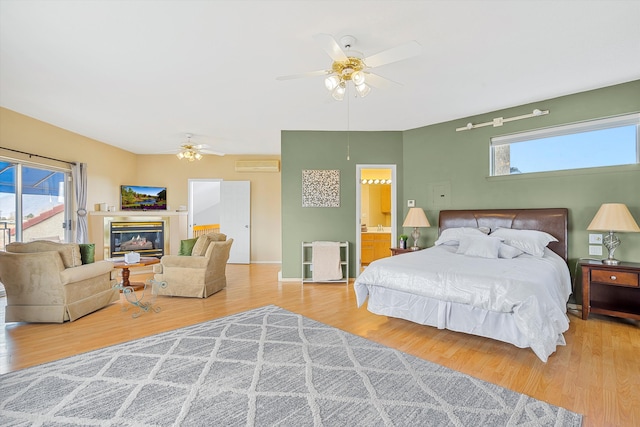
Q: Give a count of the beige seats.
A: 2